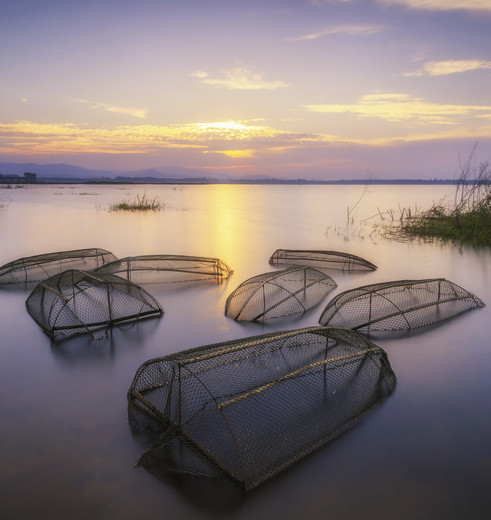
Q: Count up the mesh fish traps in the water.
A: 7